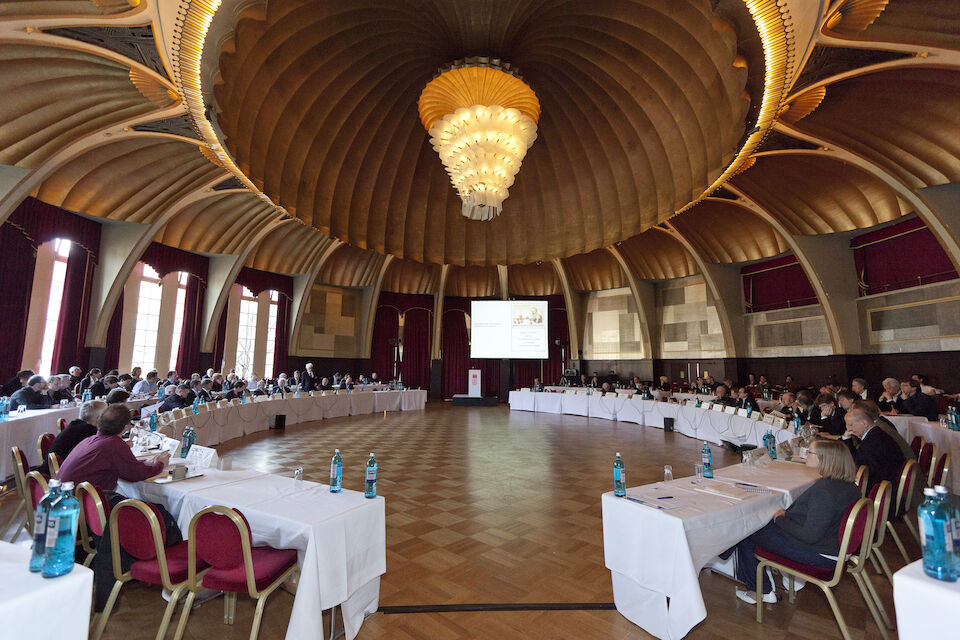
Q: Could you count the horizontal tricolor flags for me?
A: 0